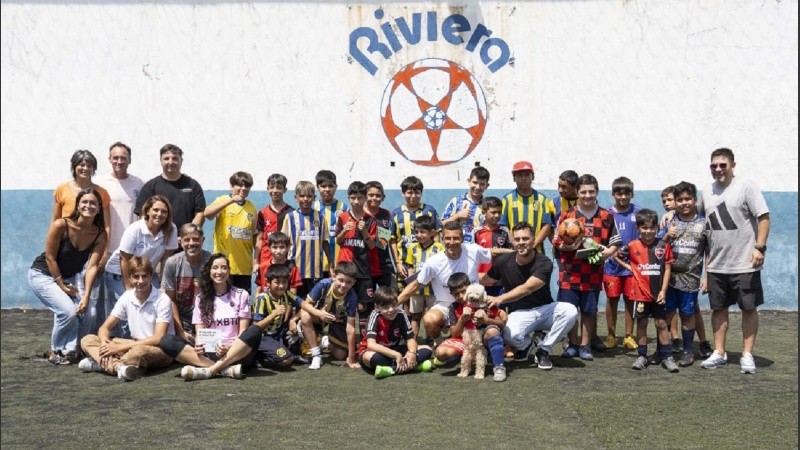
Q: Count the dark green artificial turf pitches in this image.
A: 1